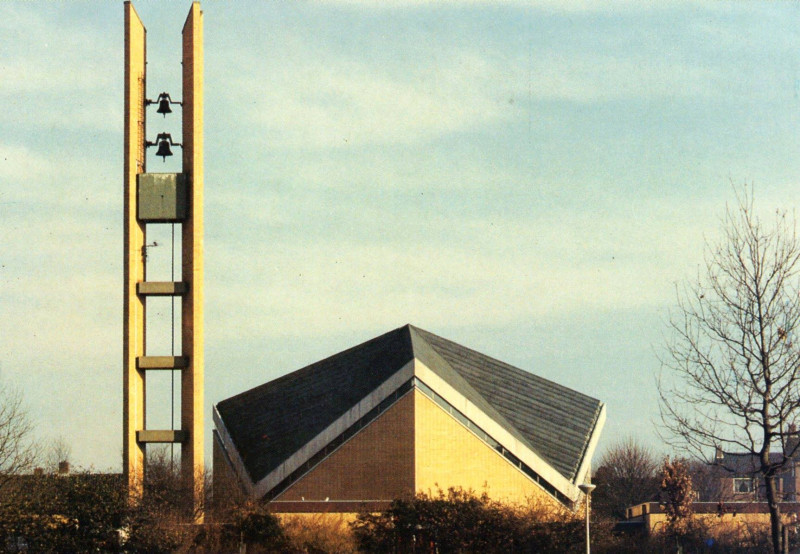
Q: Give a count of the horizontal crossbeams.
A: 3